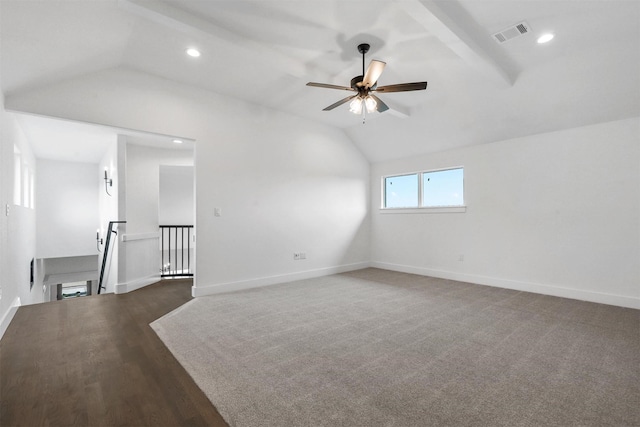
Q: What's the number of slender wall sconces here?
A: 2